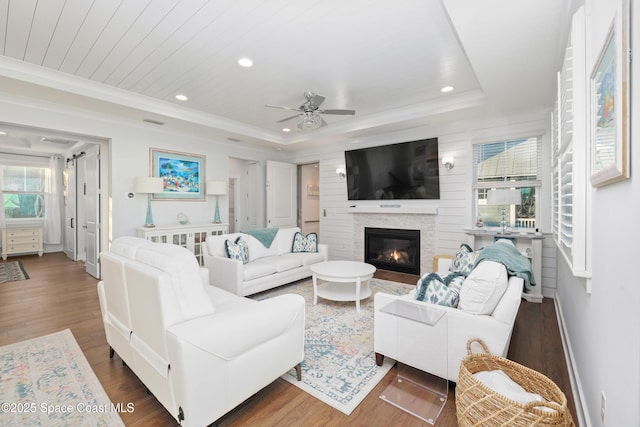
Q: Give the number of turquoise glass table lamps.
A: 2